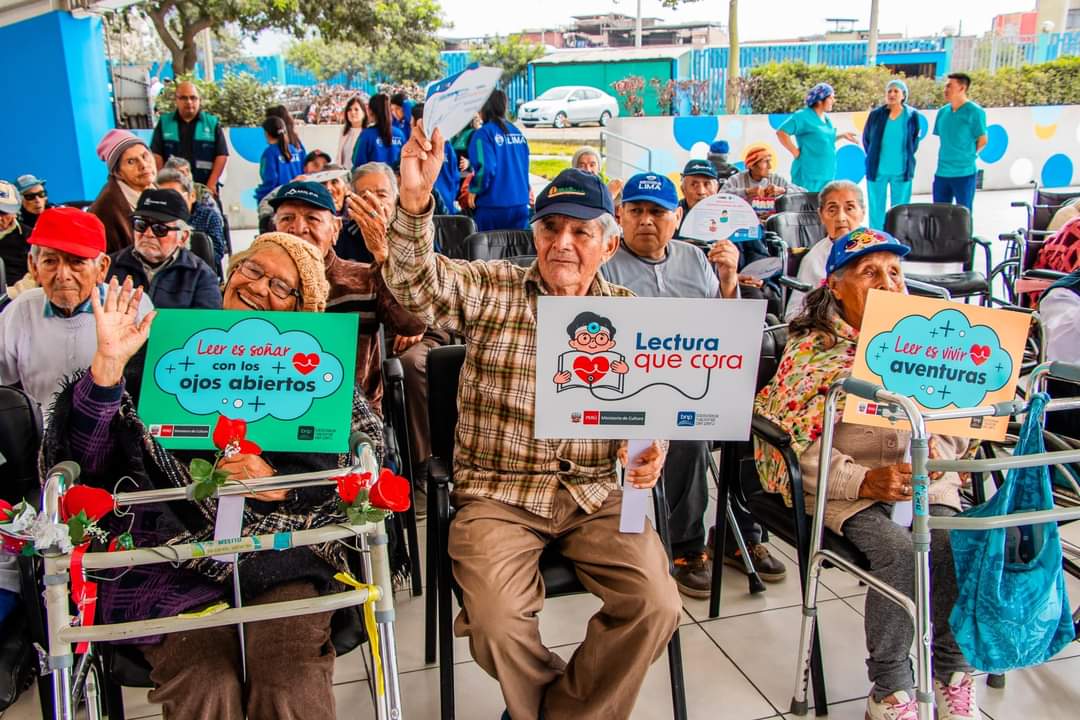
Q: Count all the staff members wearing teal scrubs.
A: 3